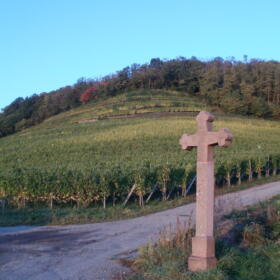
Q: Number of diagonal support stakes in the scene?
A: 4